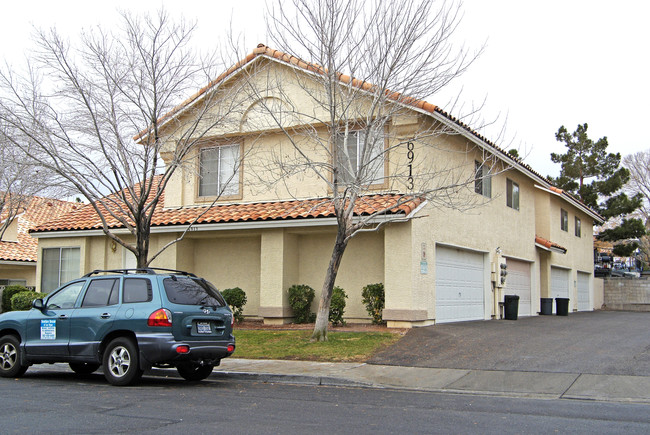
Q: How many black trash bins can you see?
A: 3